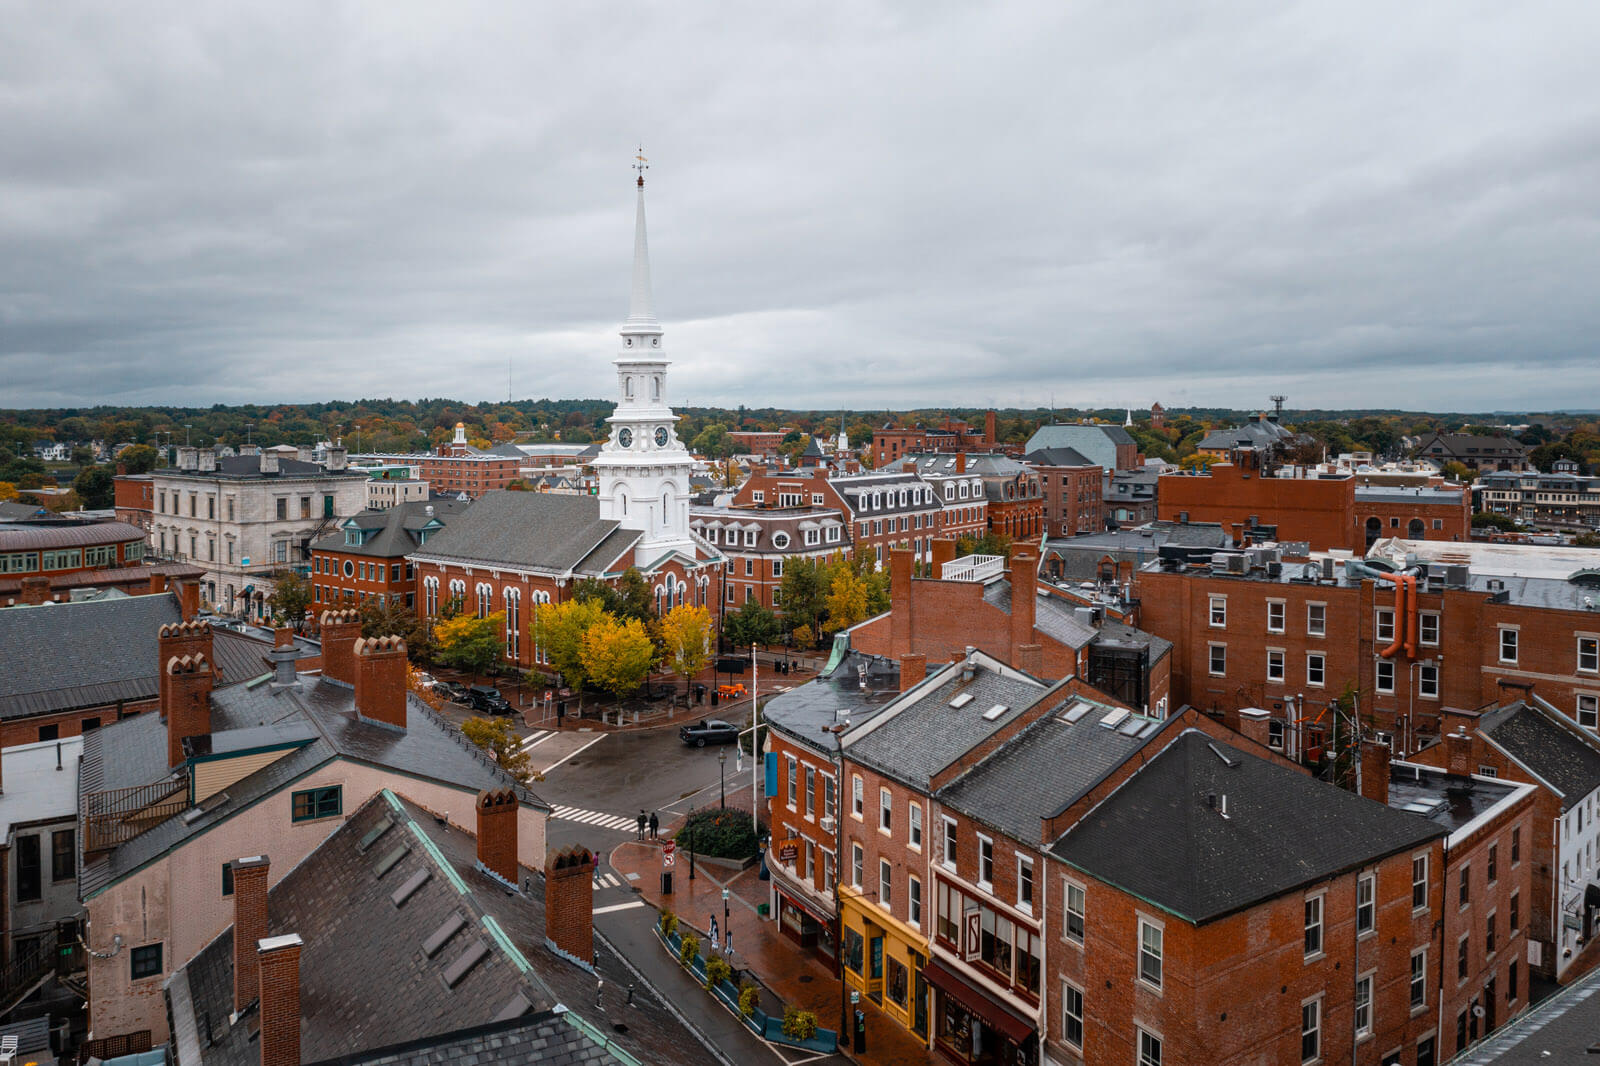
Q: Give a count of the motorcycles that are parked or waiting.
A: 0